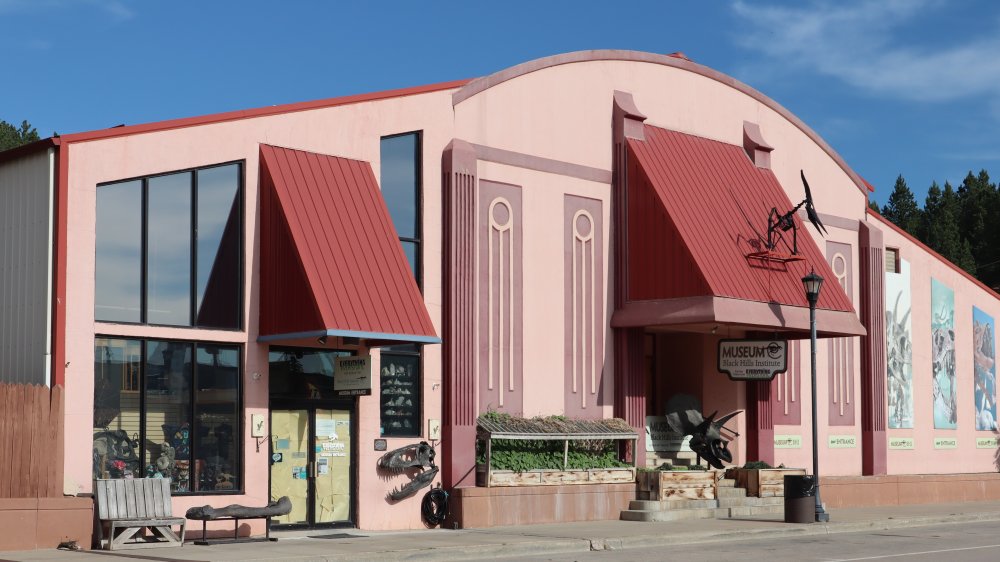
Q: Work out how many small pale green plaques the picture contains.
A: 5